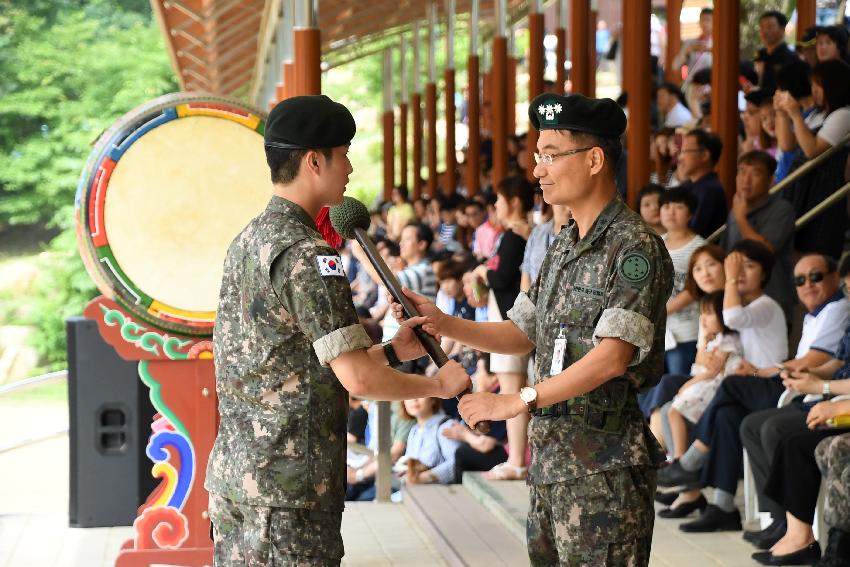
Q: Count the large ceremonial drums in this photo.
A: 1